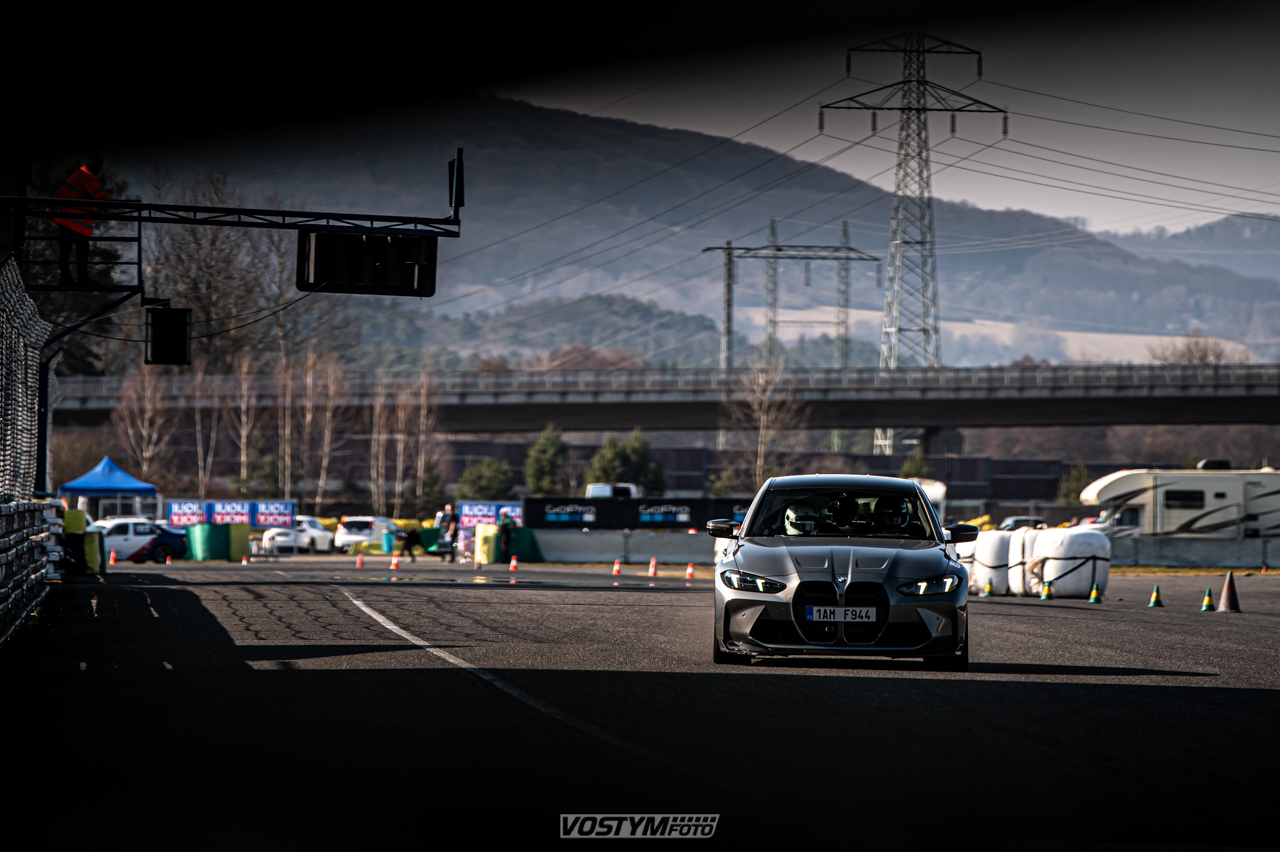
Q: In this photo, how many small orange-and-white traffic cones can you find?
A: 9